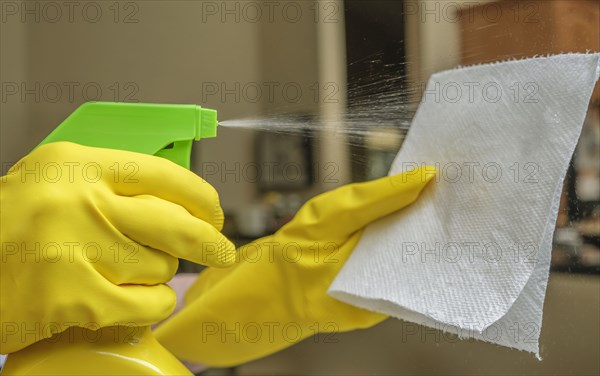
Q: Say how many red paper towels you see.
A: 0